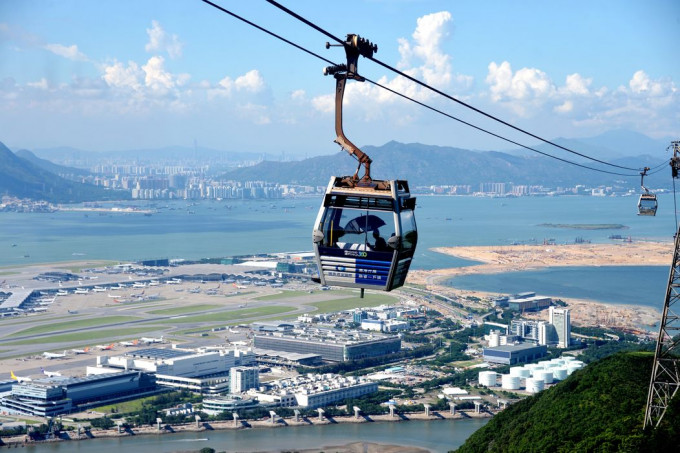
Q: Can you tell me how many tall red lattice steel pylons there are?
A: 0